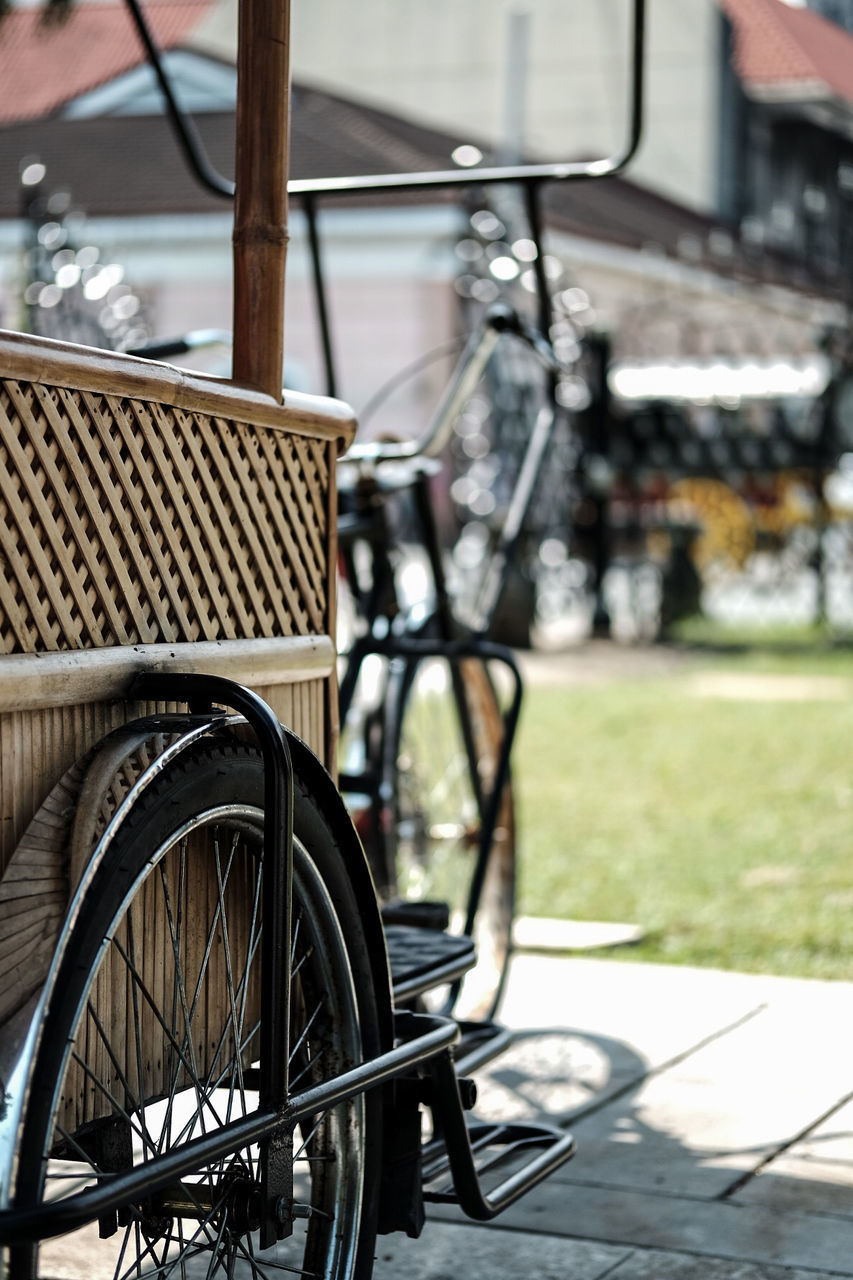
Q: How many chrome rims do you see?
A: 1